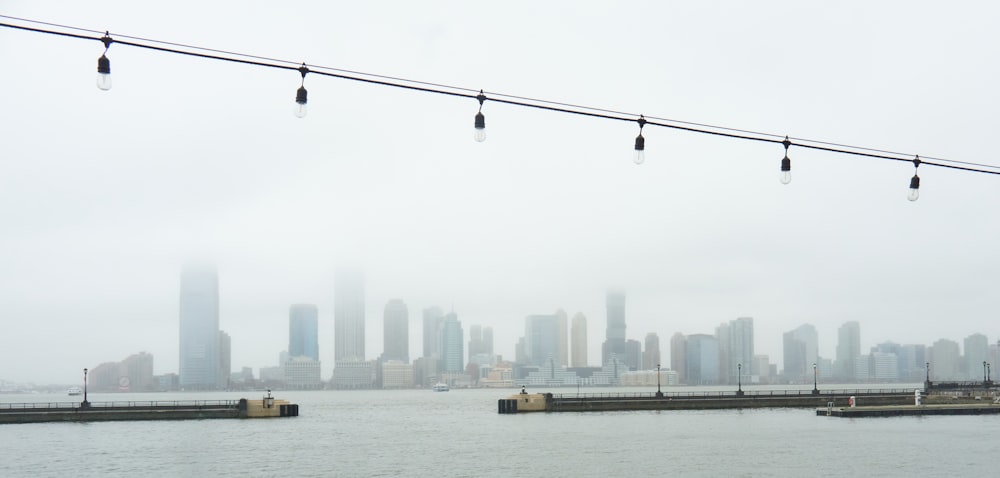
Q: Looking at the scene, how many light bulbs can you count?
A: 6